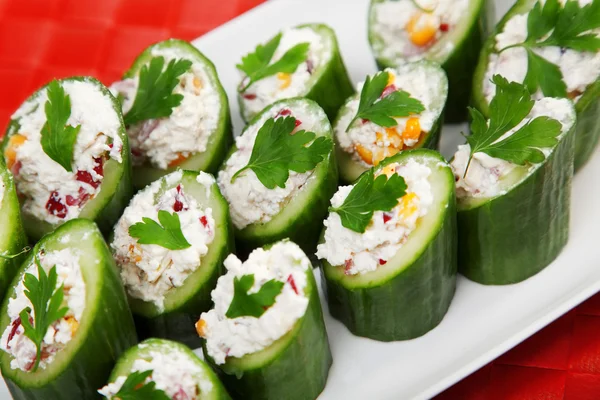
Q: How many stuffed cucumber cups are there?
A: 14